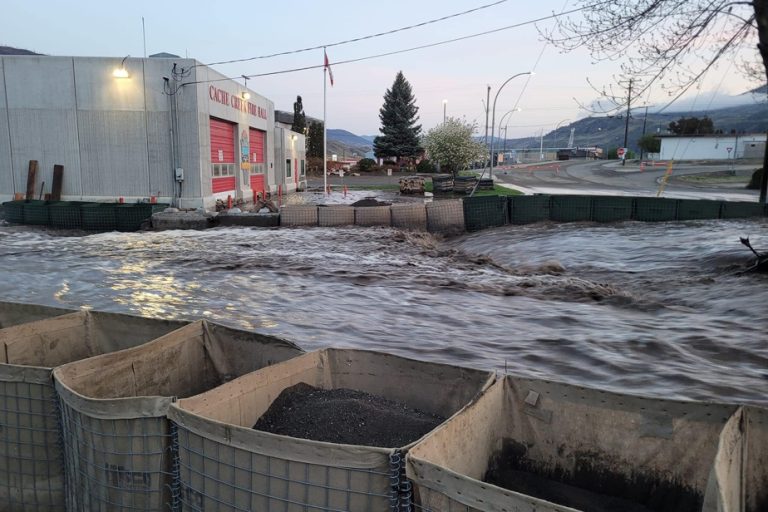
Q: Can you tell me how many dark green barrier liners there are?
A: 12